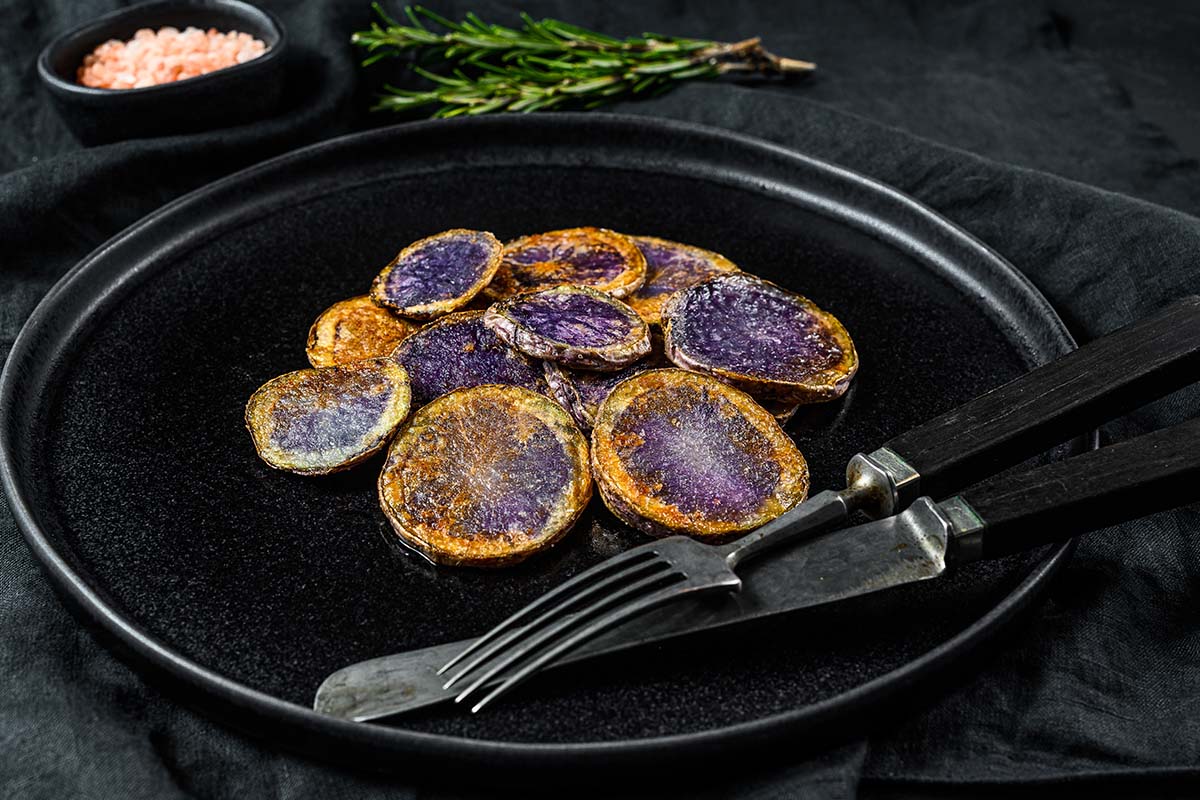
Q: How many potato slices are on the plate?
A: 11